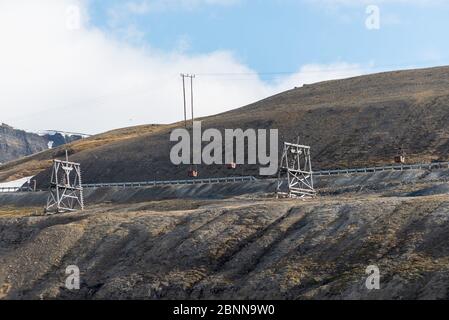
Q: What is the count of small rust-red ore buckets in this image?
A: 3